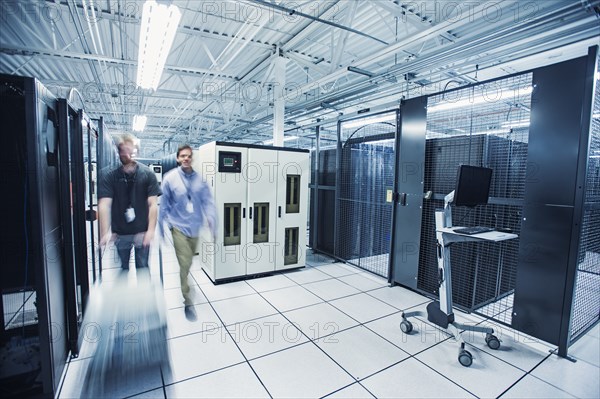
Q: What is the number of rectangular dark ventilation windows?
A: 4